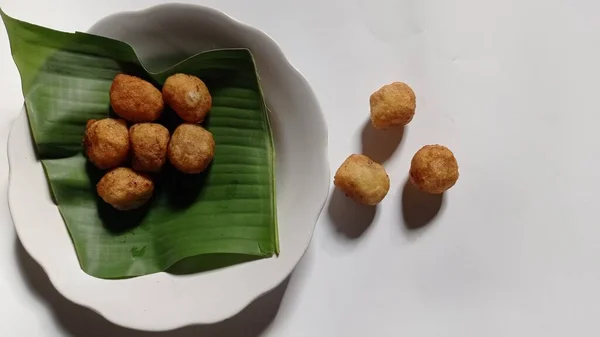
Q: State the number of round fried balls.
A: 9